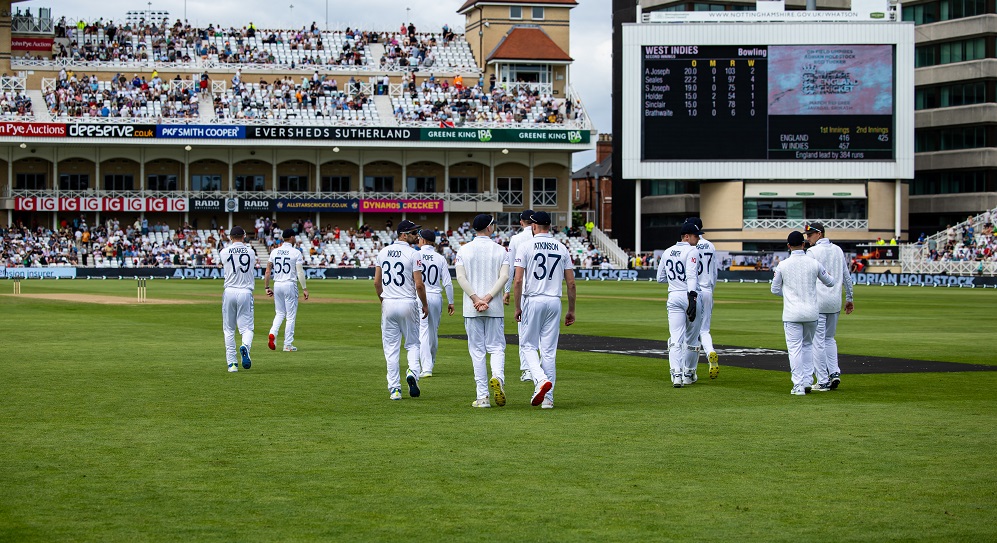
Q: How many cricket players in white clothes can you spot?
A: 11